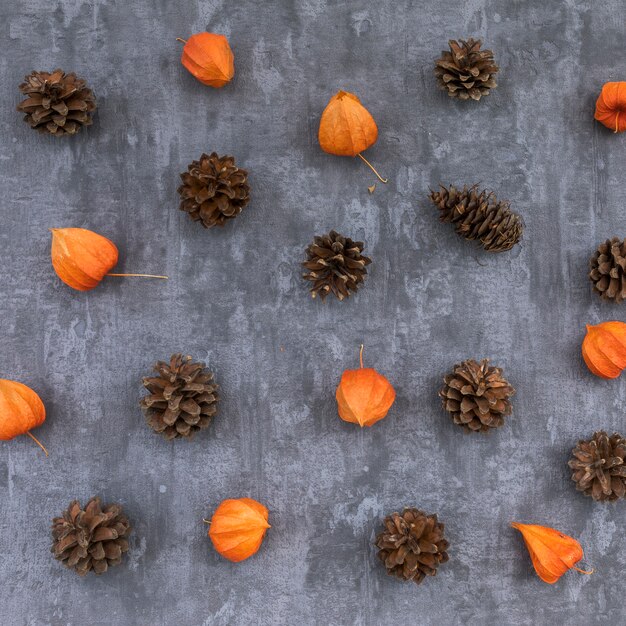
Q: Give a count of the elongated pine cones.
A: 1